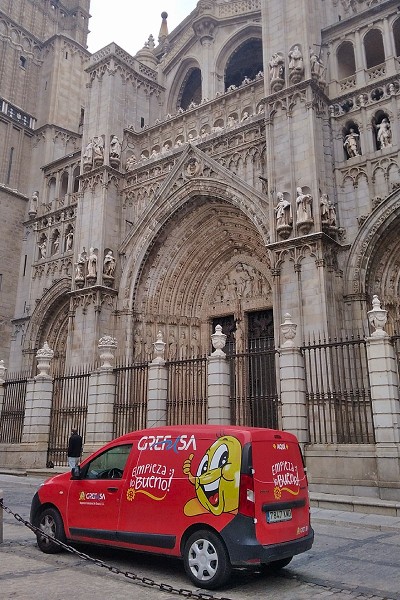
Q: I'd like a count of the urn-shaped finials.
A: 7